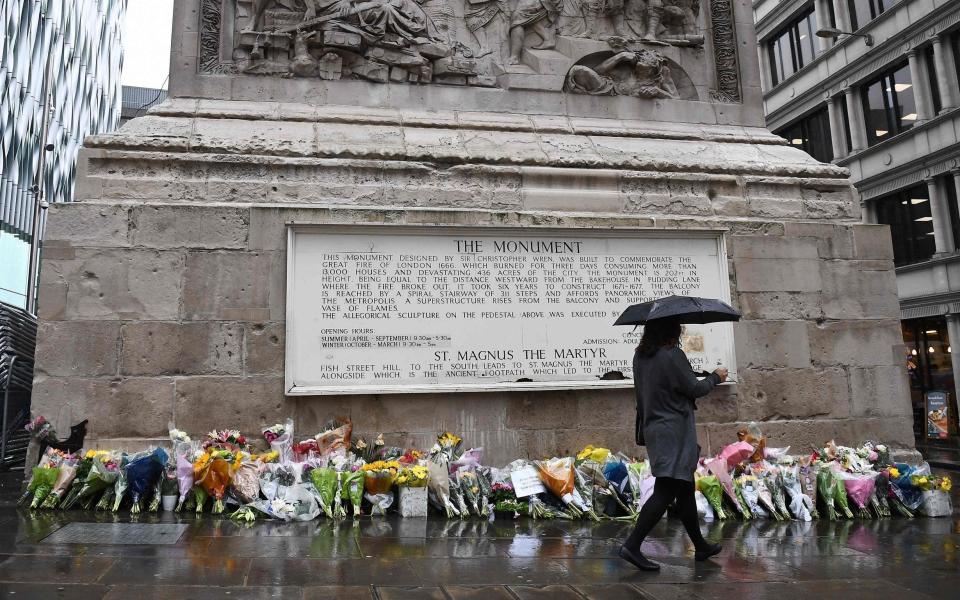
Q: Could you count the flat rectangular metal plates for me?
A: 1